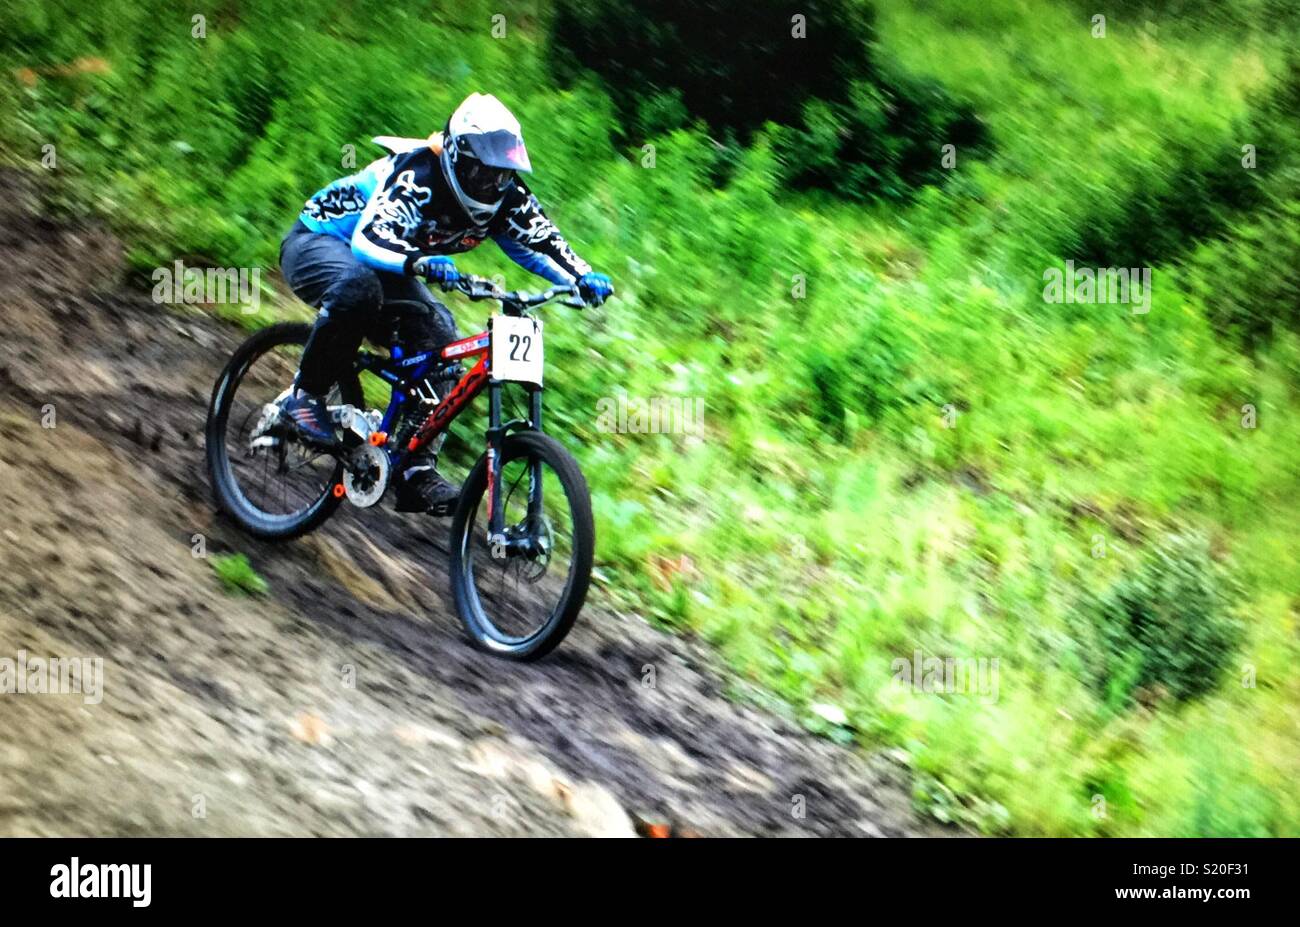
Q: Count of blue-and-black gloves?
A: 2